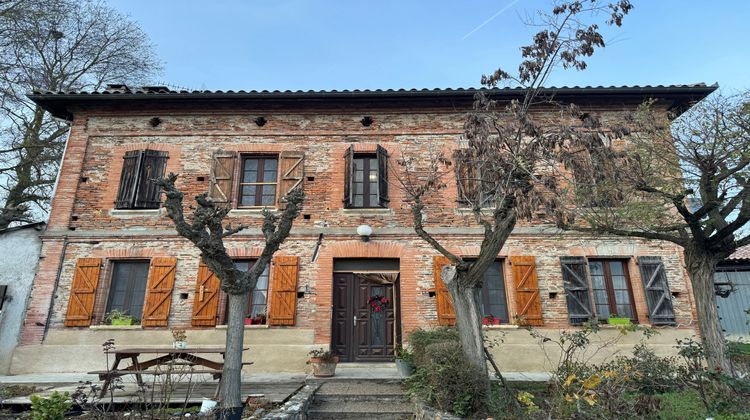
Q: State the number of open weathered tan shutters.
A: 2